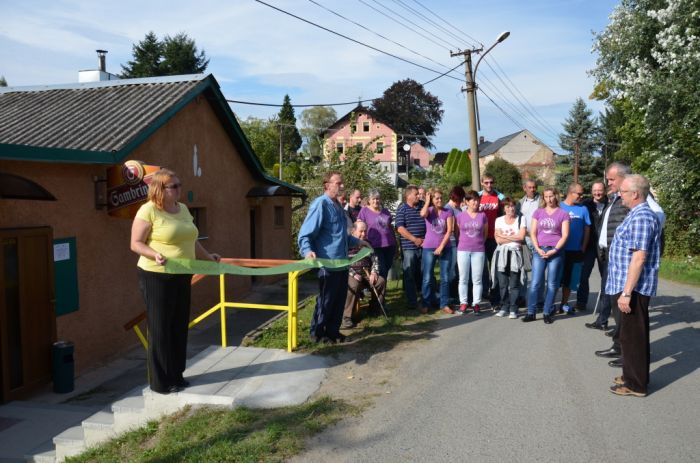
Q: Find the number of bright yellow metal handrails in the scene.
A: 1